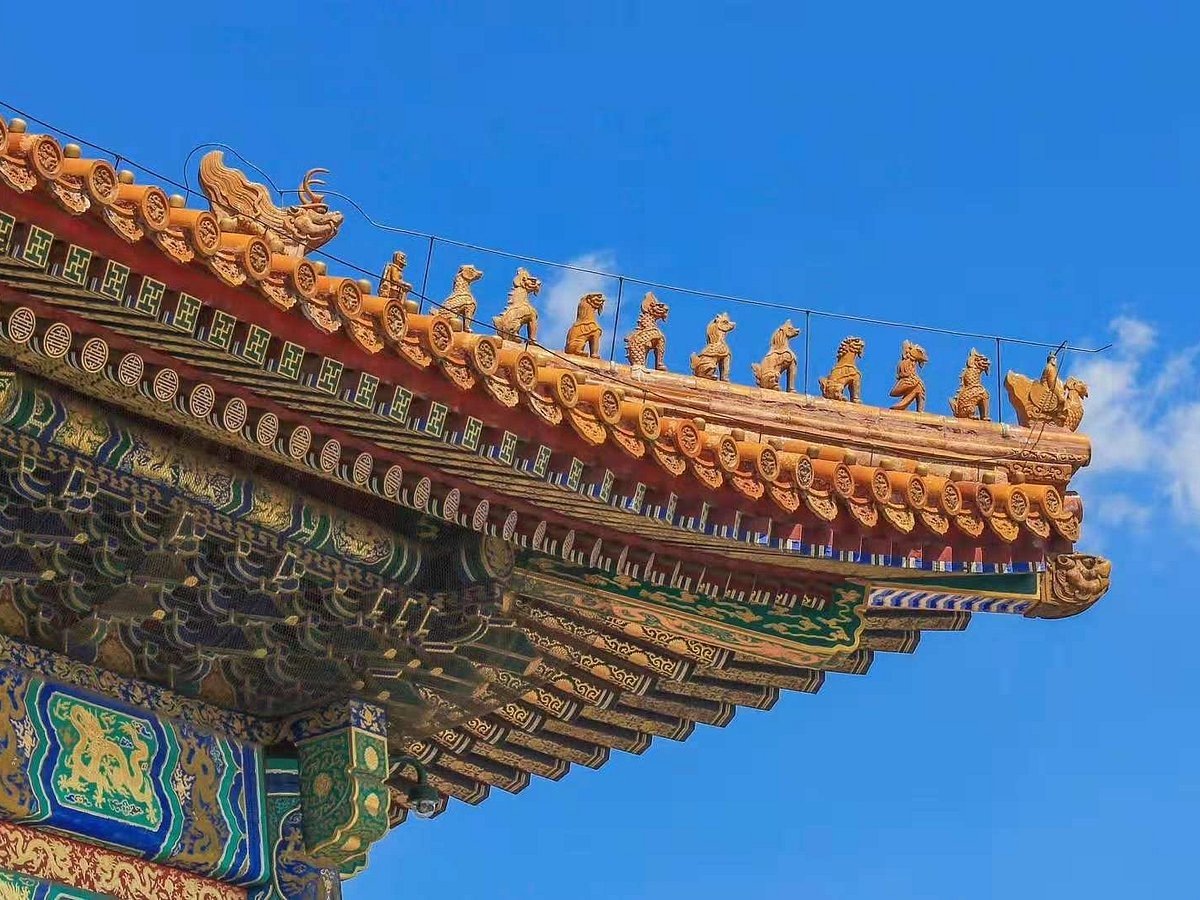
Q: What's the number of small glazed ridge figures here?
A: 11